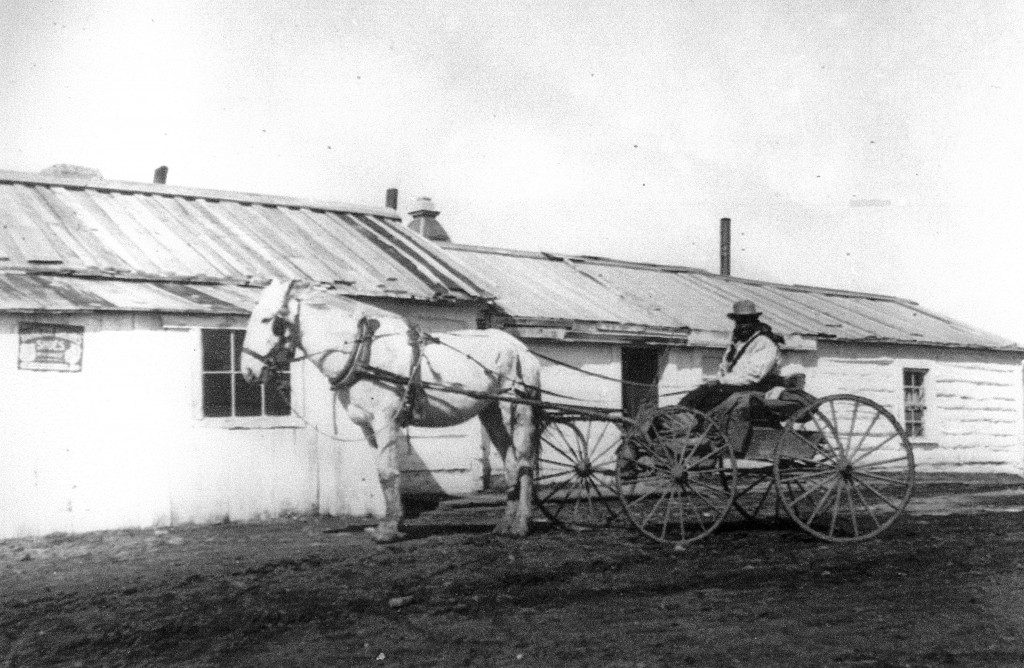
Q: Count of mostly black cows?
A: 0